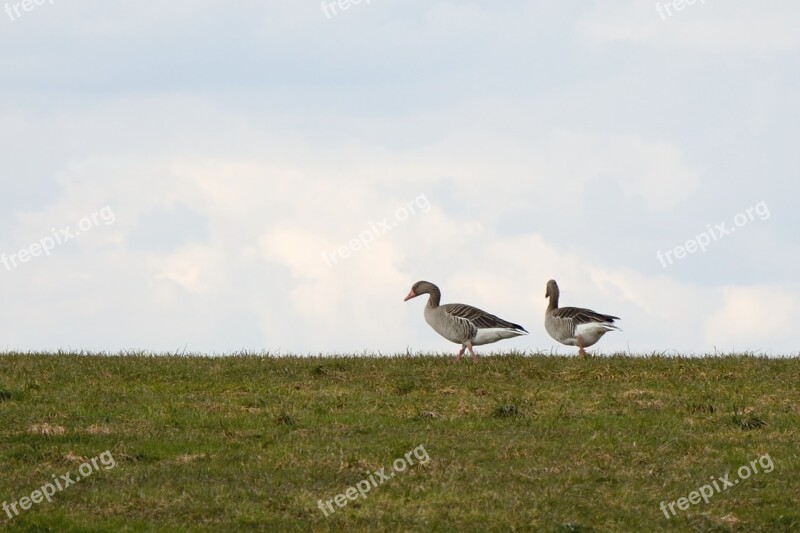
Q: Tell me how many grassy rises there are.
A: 1